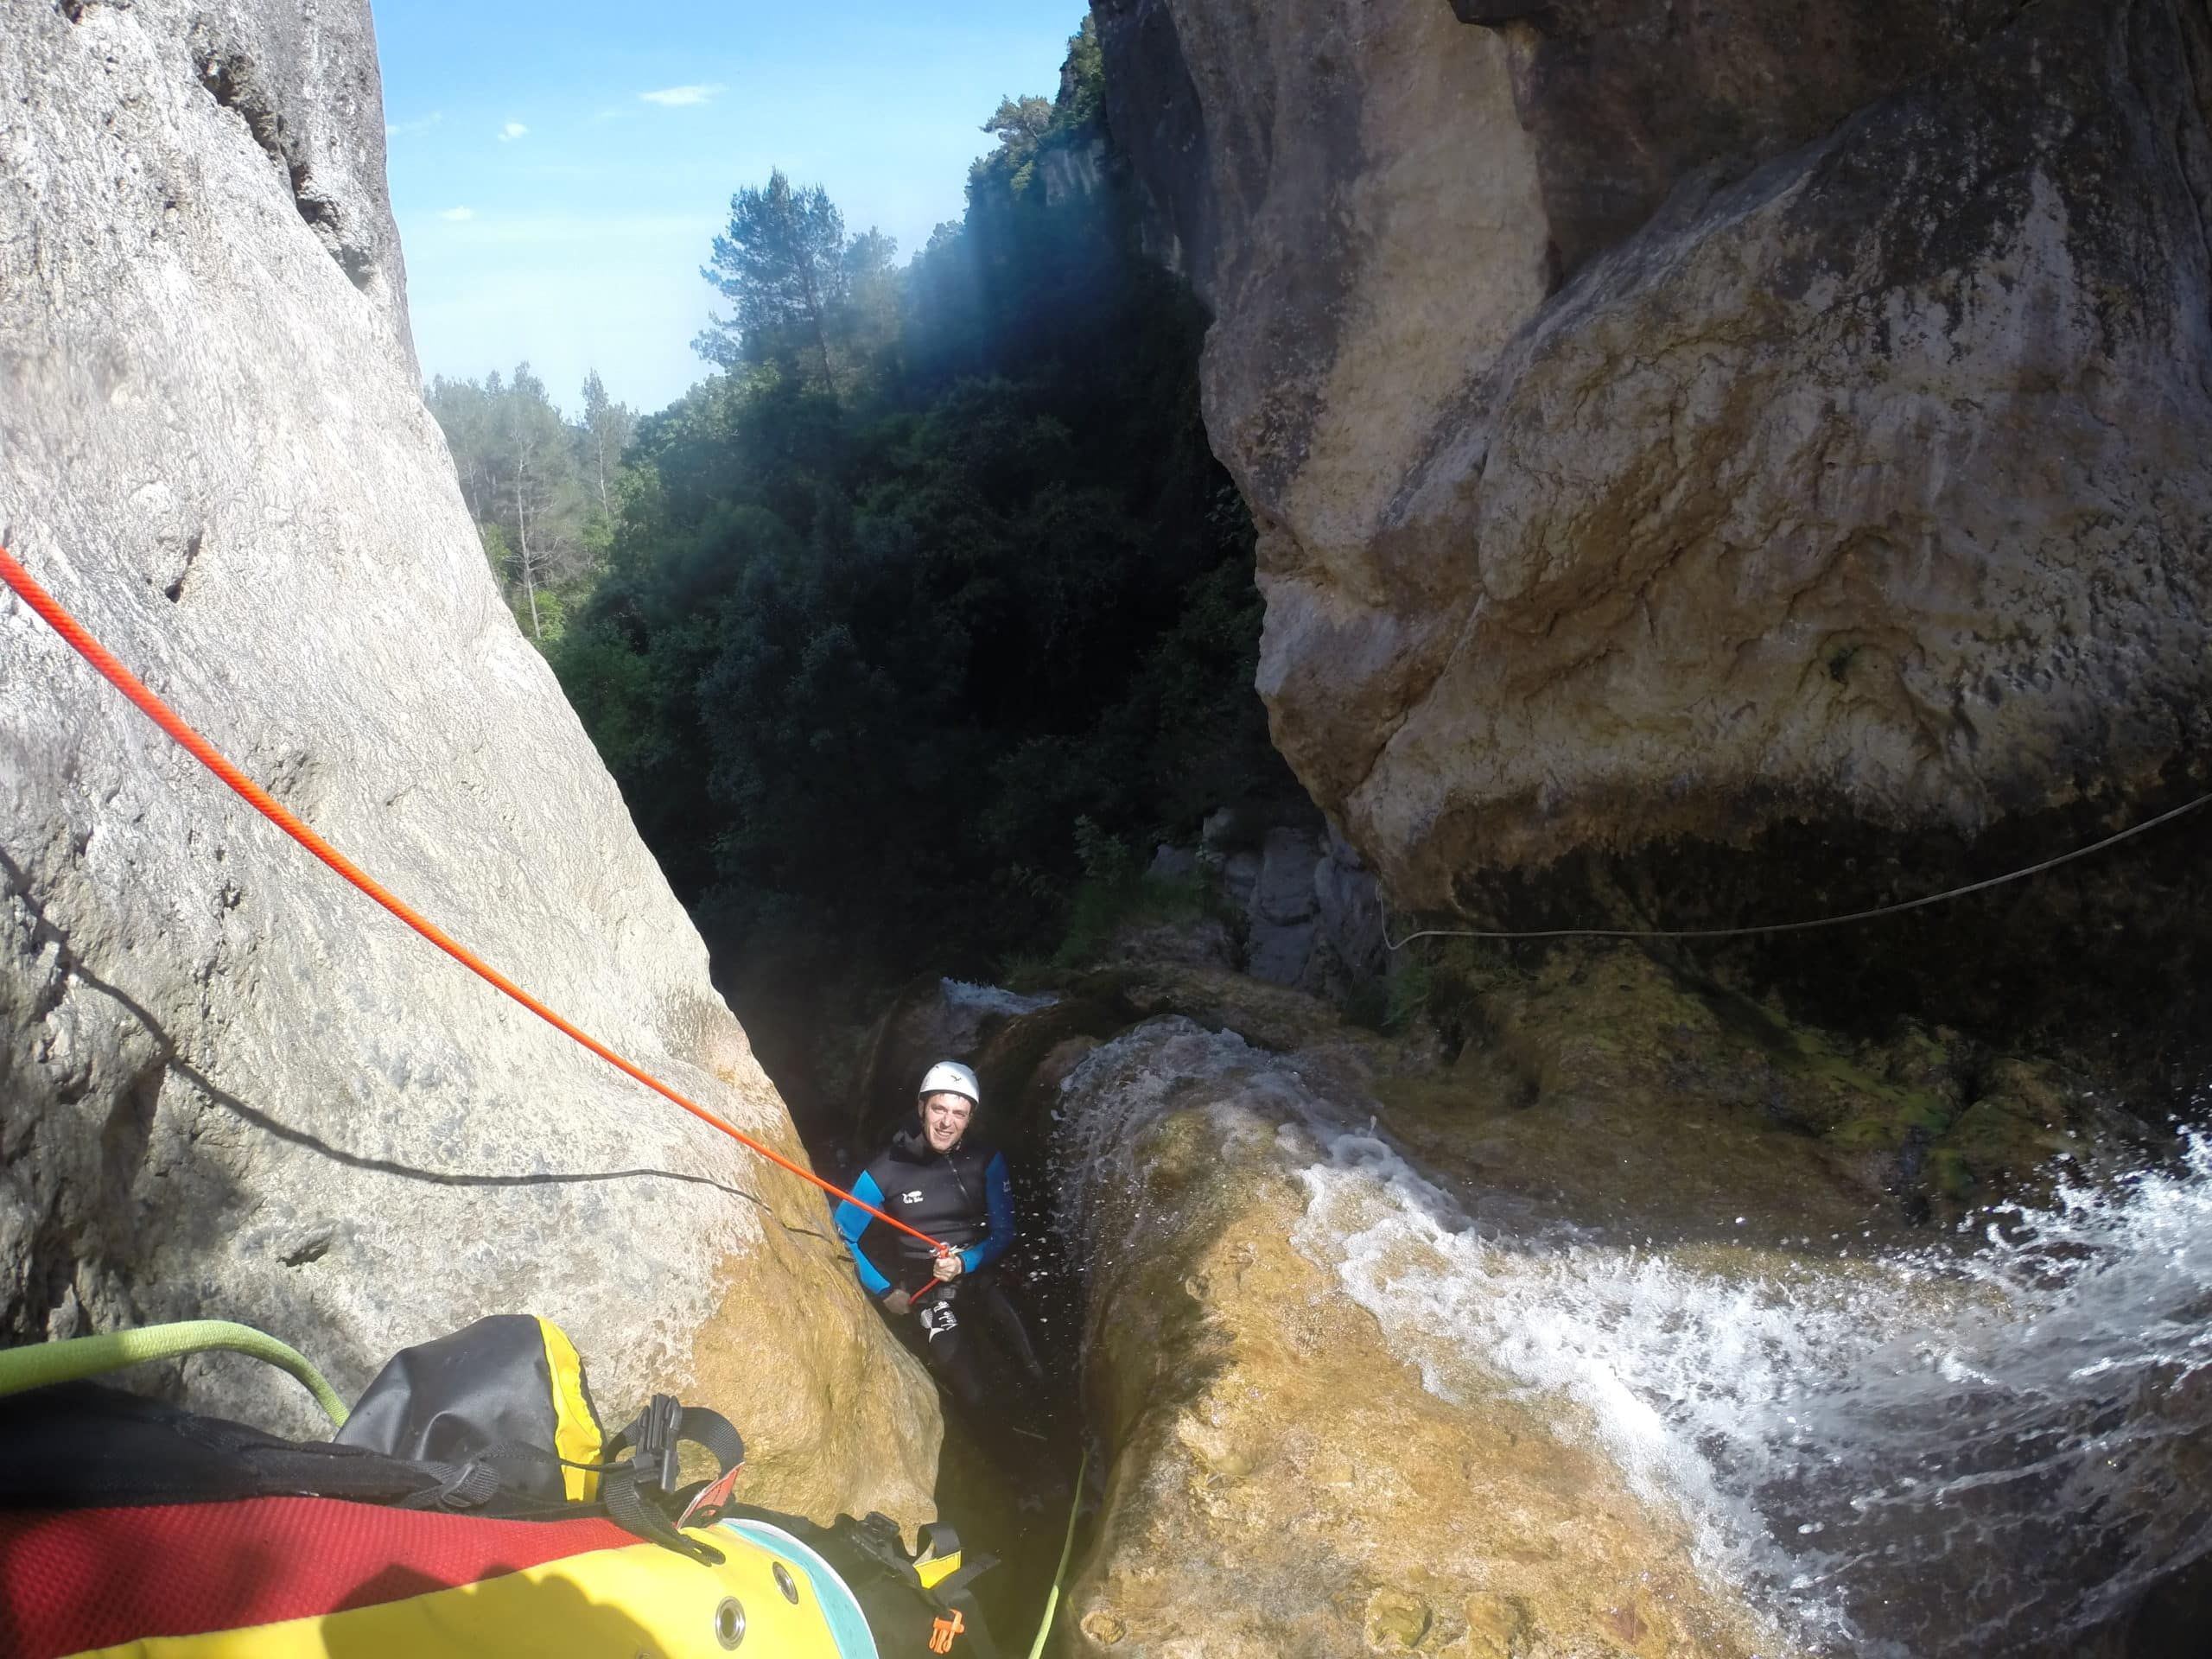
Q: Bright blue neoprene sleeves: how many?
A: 2